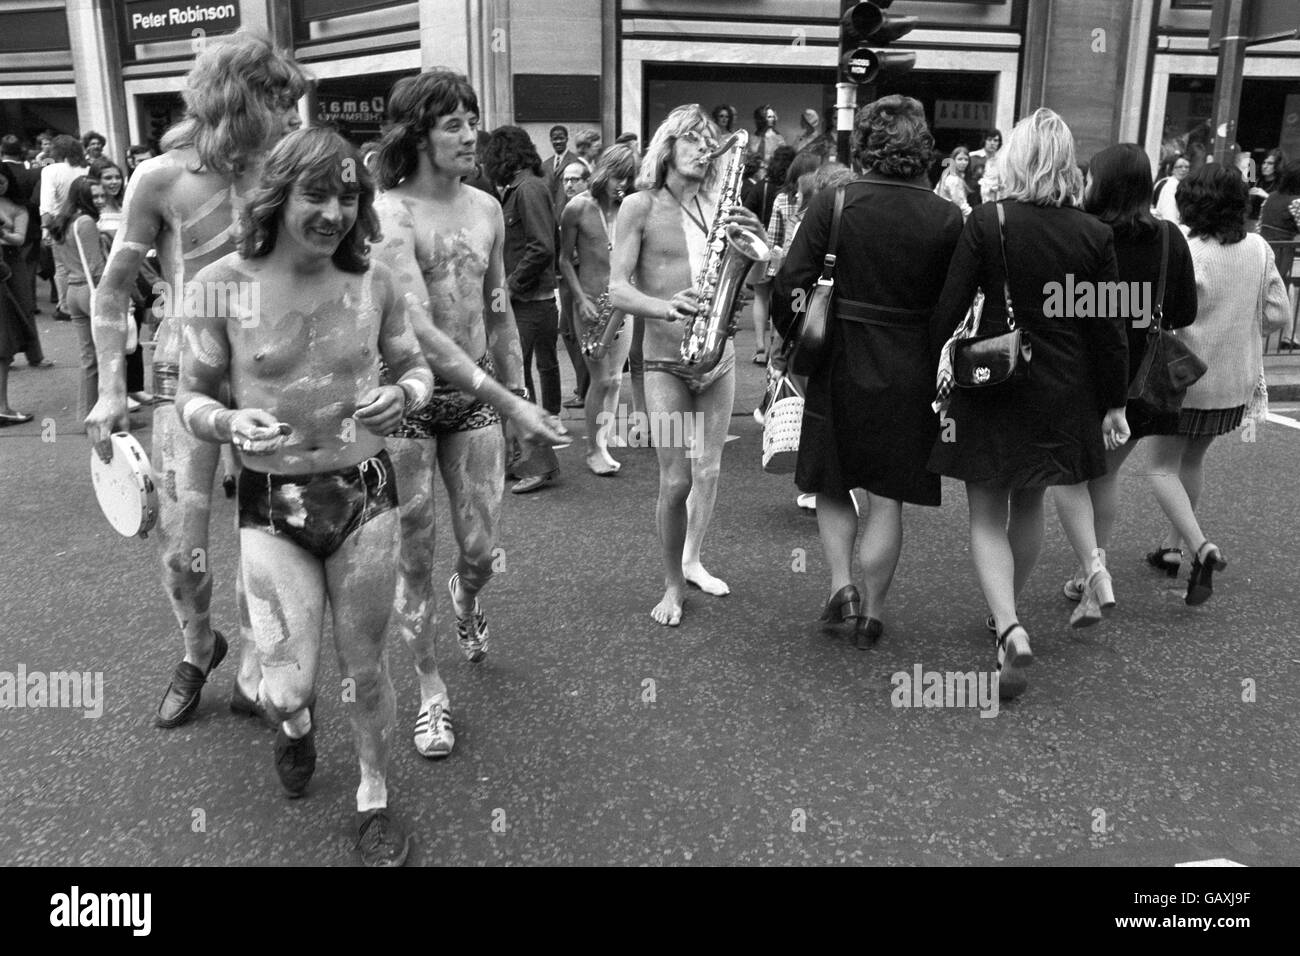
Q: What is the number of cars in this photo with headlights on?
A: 0